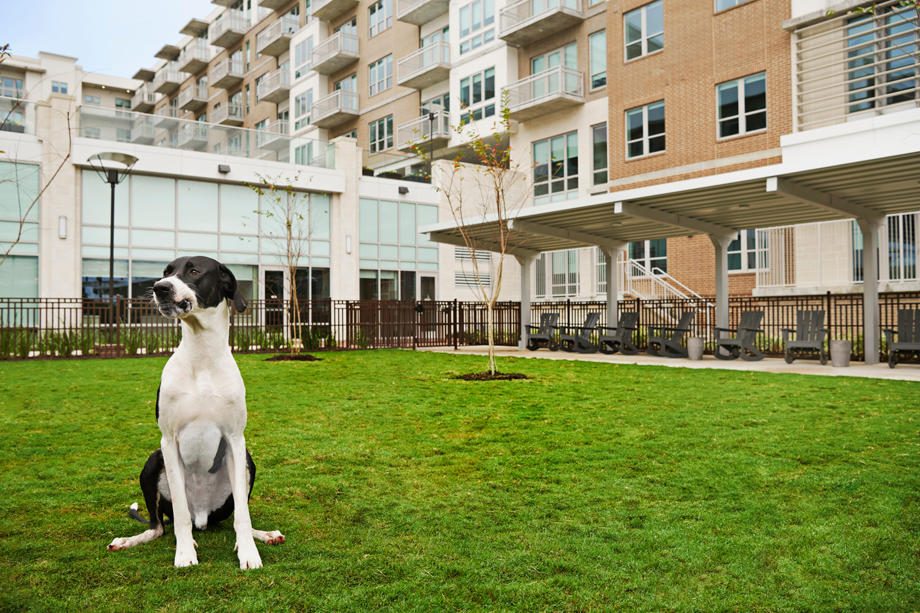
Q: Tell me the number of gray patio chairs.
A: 7